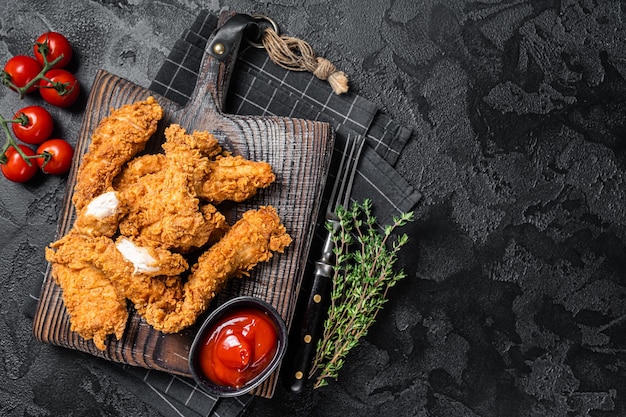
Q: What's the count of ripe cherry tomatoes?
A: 6